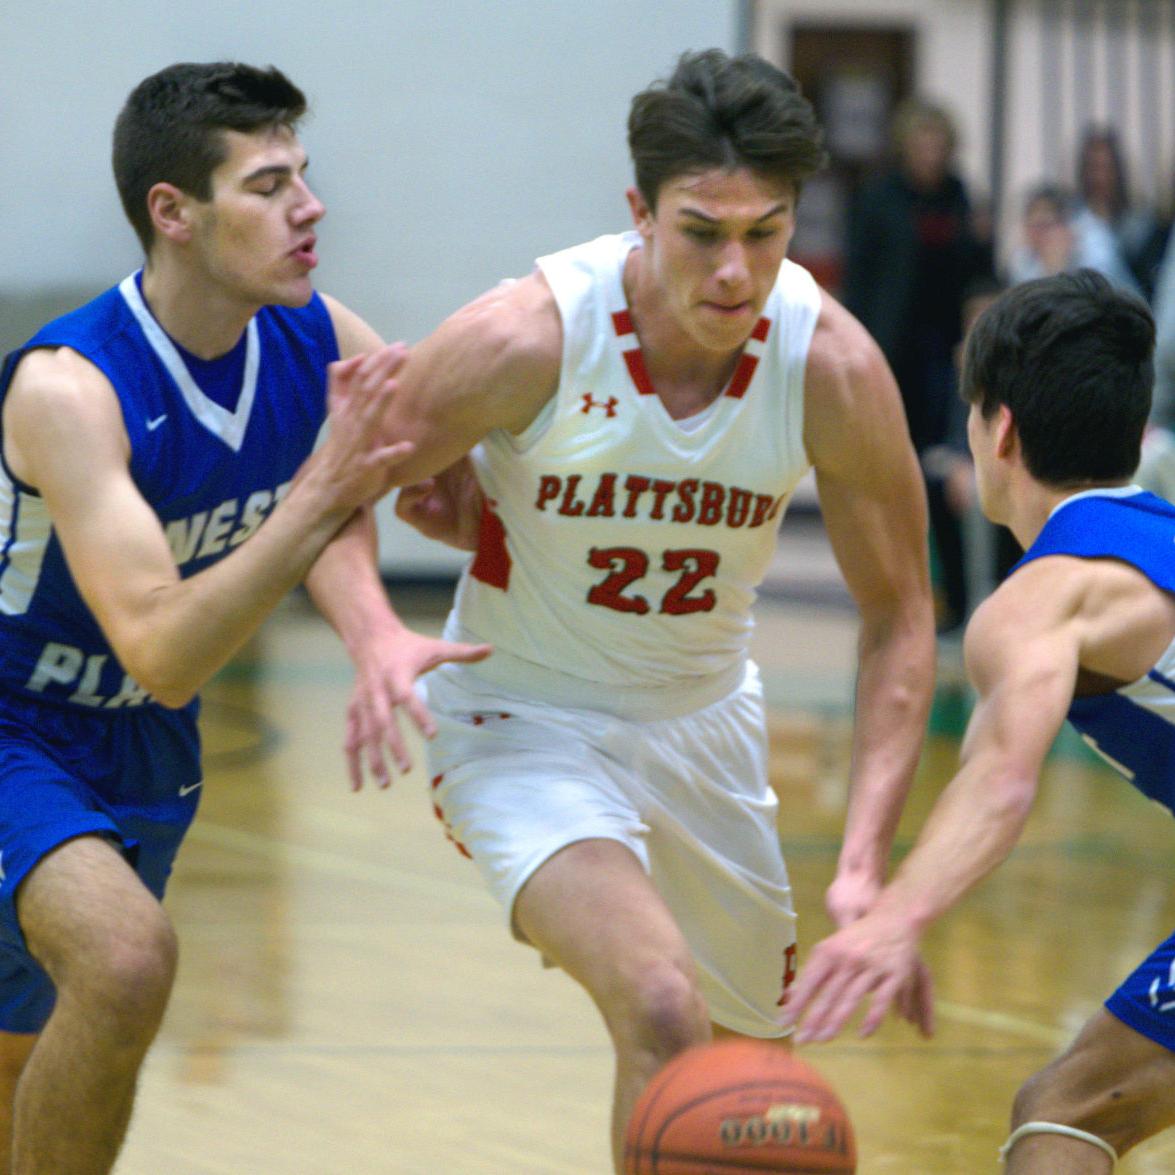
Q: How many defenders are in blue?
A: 2